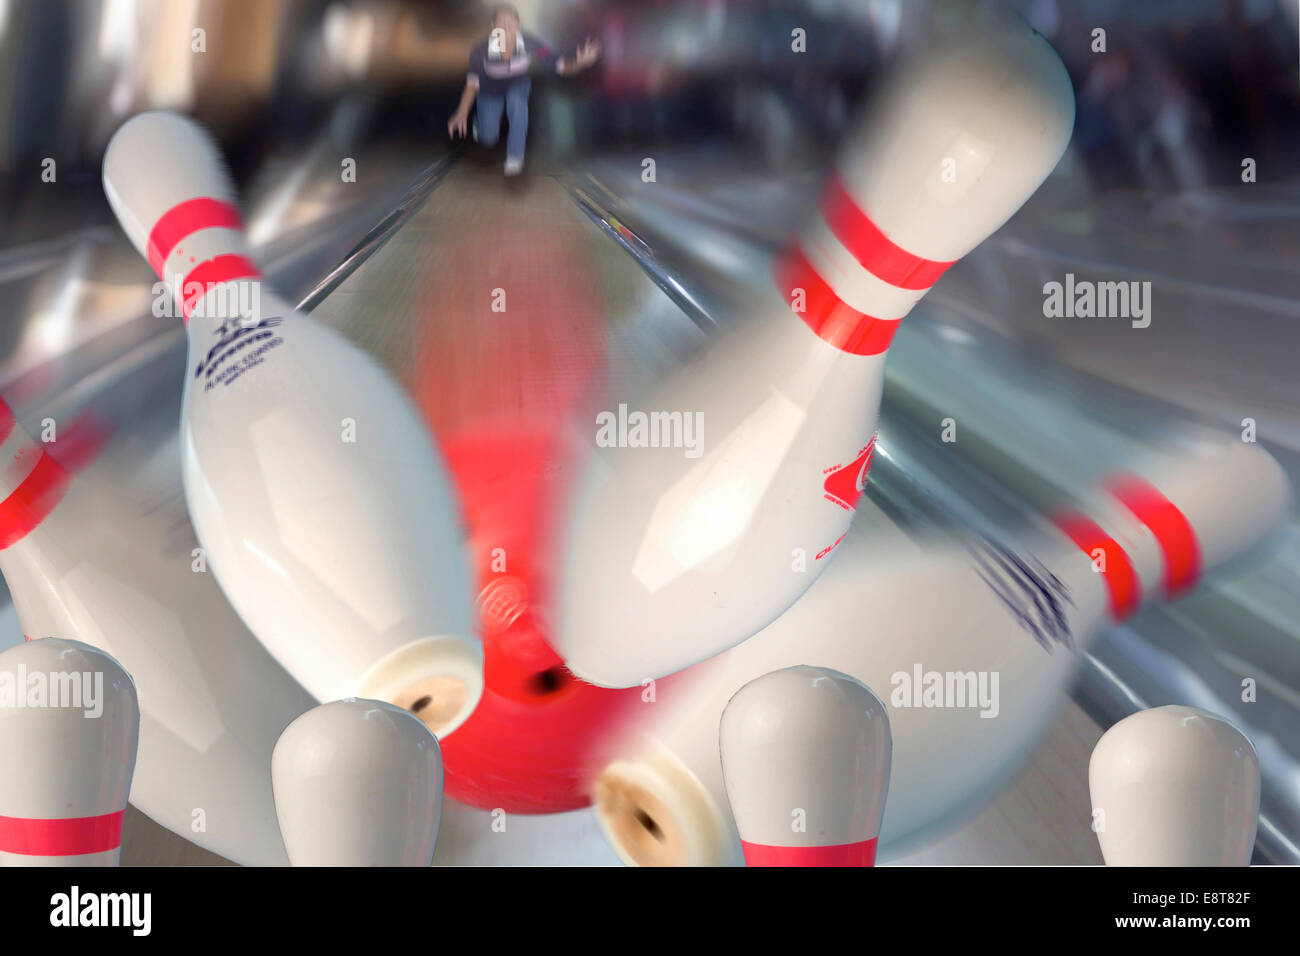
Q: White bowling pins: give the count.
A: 8